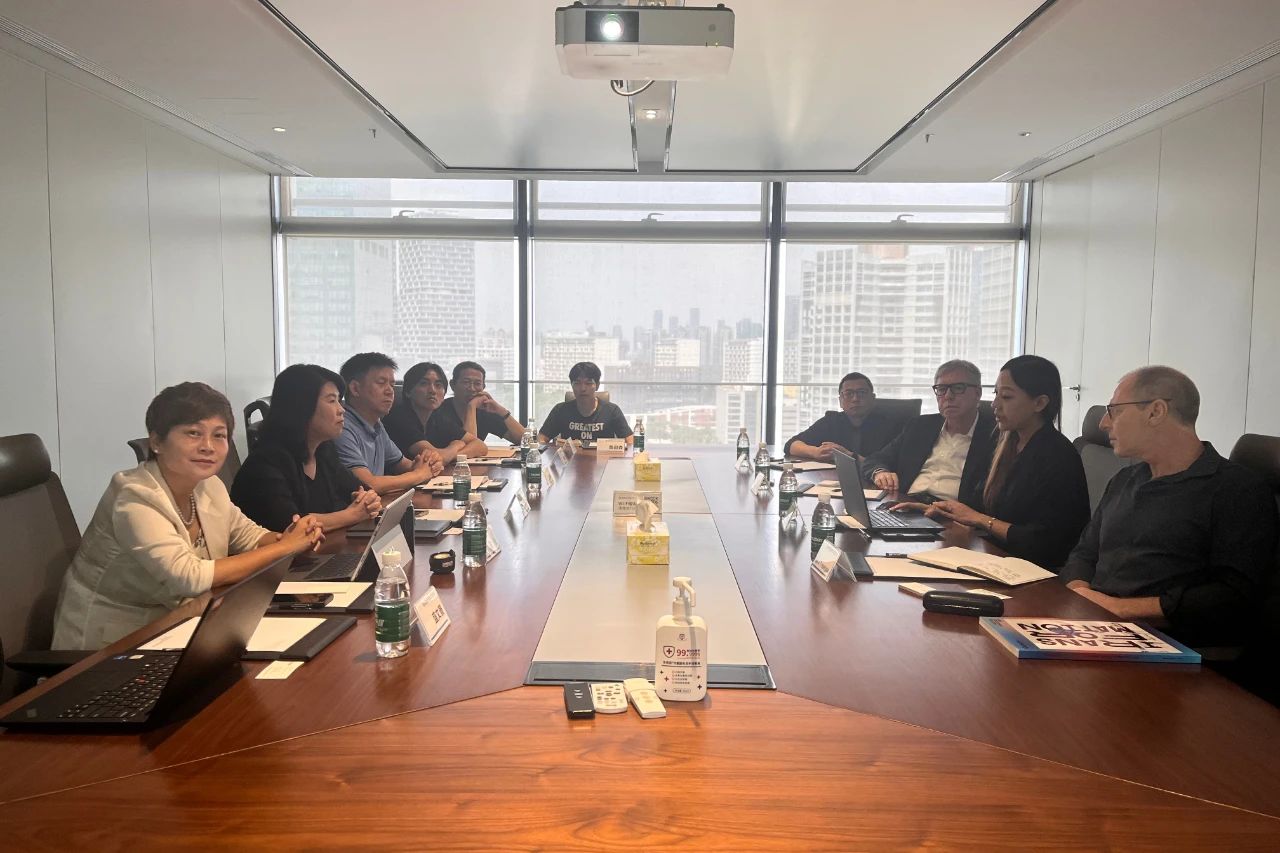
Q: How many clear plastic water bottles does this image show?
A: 11